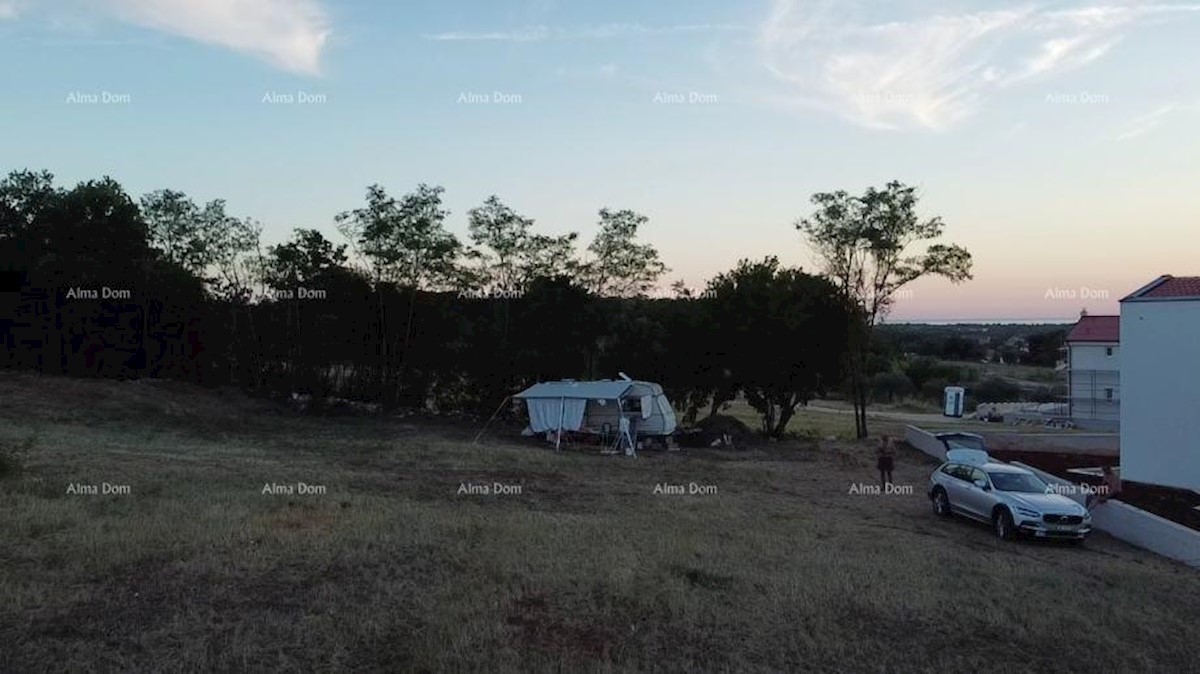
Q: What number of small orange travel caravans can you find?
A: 0